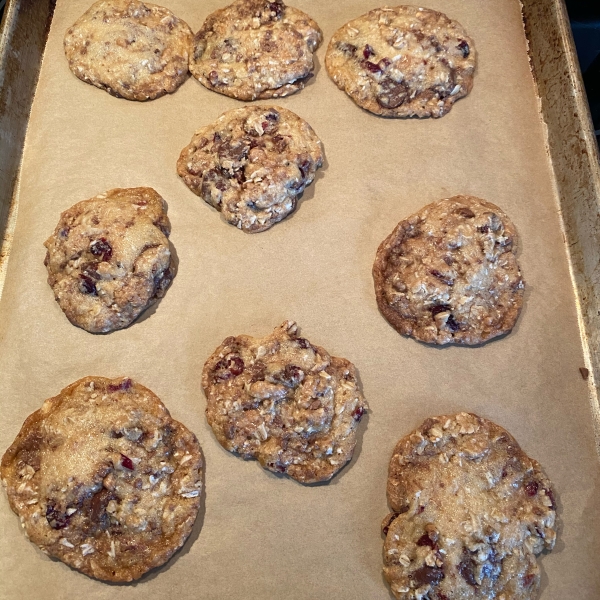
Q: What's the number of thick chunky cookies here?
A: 9